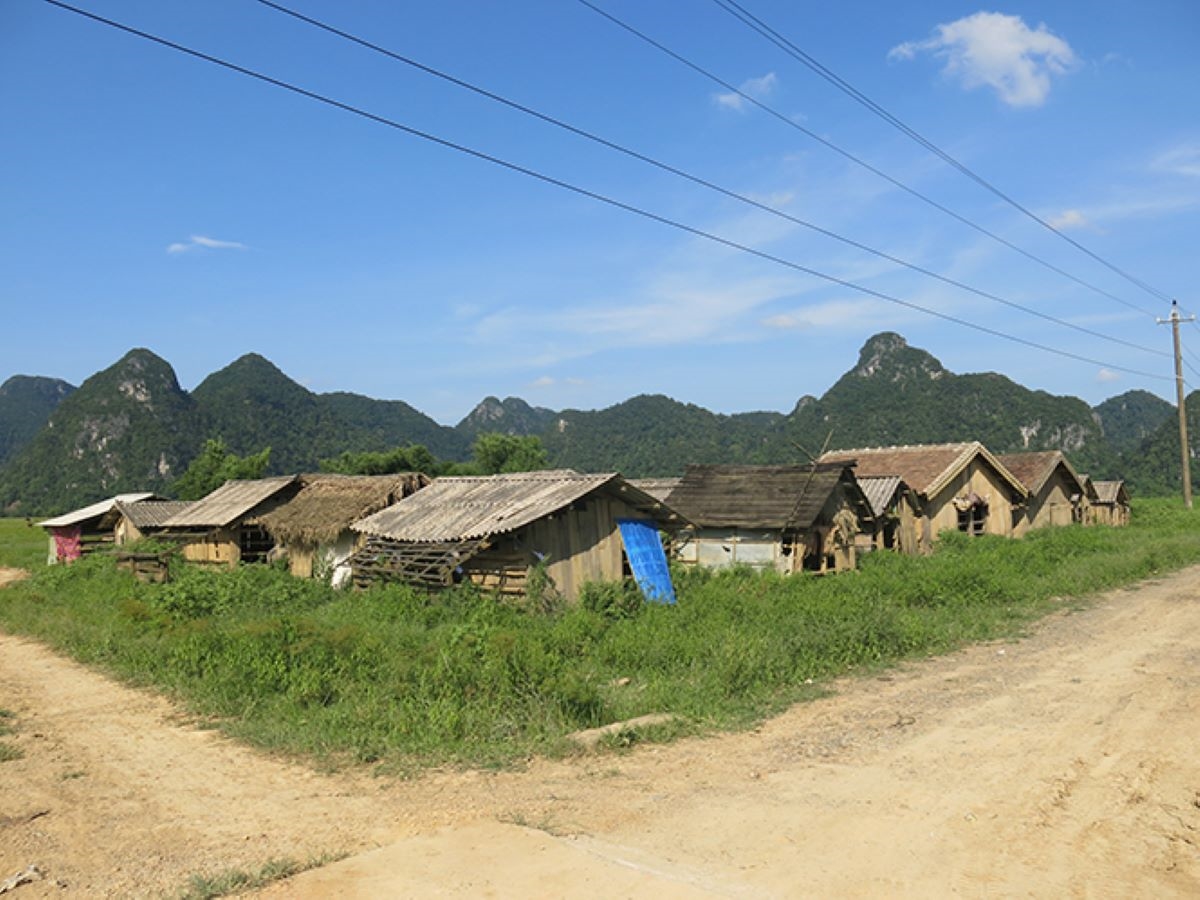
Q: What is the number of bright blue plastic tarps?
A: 1